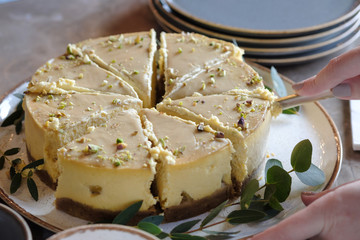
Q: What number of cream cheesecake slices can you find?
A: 8